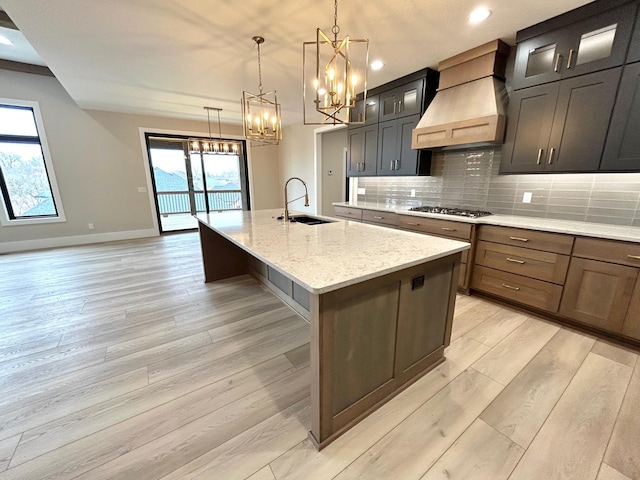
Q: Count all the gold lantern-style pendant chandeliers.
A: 2